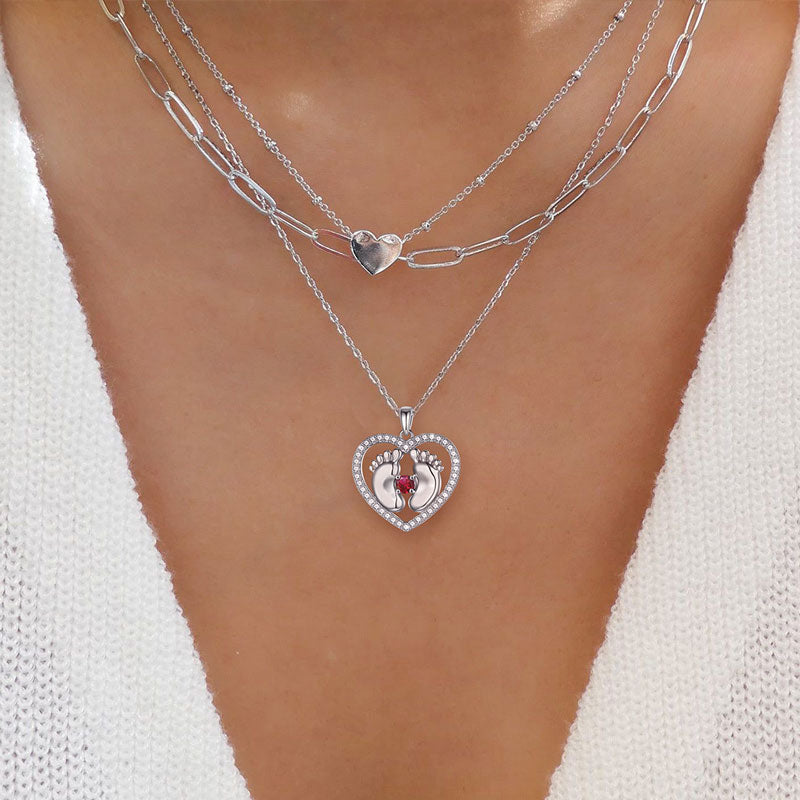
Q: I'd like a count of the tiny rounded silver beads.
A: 9